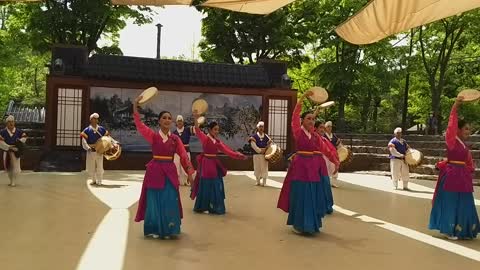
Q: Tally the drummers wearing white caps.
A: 6